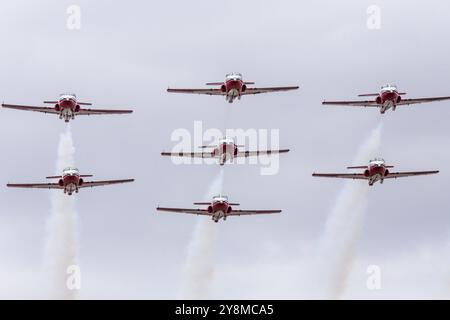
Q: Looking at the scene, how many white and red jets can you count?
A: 7